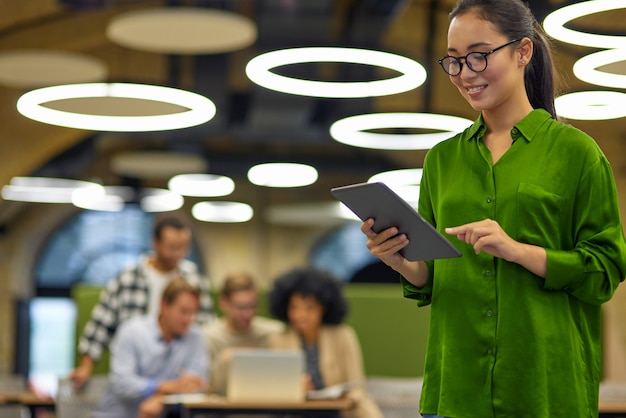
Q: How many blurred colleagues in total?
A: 4